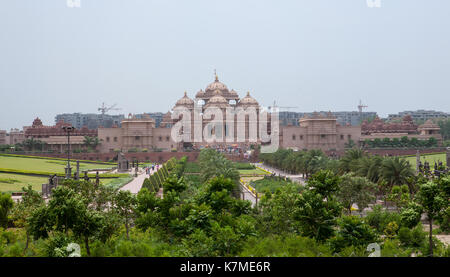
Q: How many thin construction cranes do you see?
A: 3